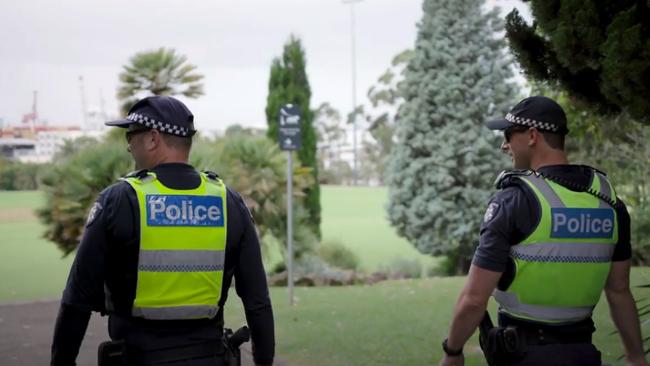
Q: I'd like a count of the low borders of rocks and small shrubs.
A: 1